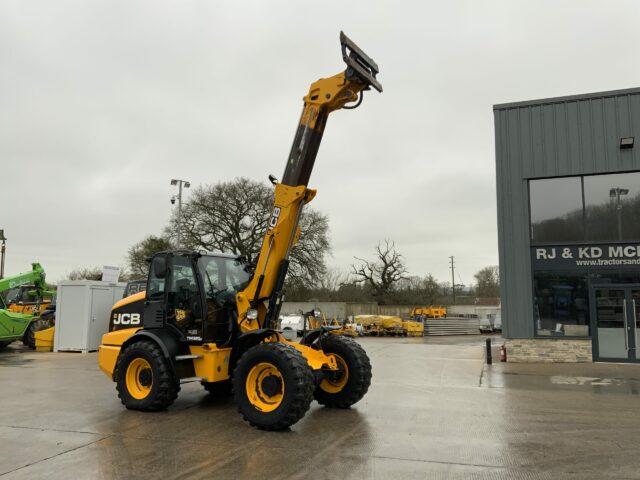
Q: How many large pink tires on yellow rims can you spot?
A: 0